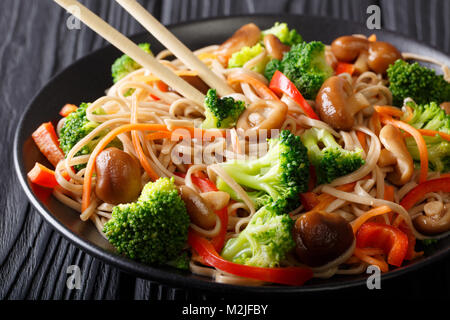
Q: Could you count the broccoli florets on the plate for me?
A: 12